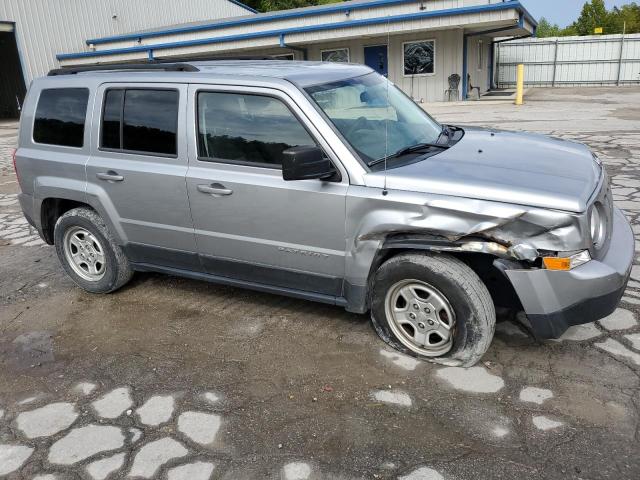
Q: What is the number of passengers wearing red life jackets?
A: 0